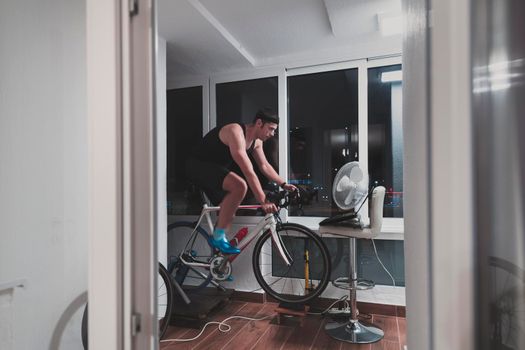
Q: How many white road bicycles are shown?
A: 1